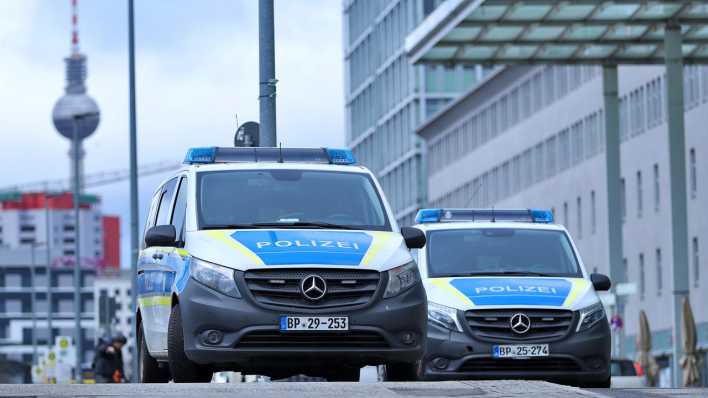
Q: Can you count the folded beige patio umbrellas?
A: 2